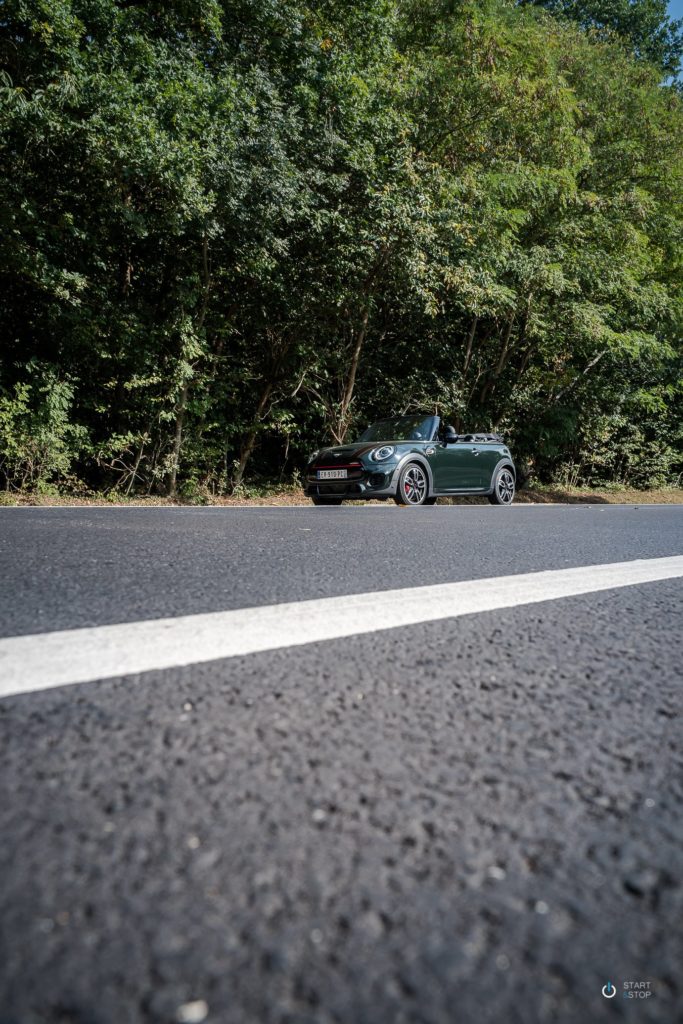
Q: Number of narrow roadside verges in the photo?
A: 1